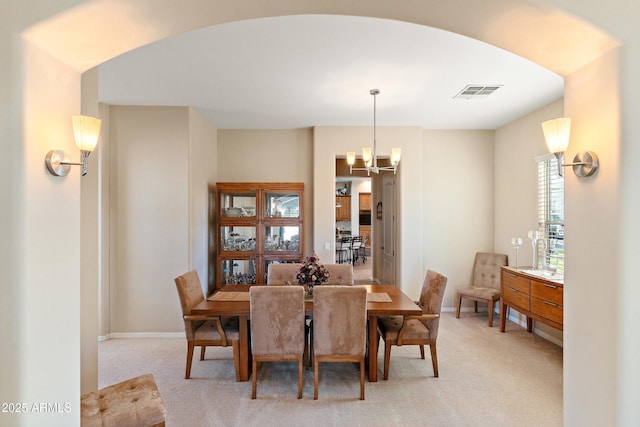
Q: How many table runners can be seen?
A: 1